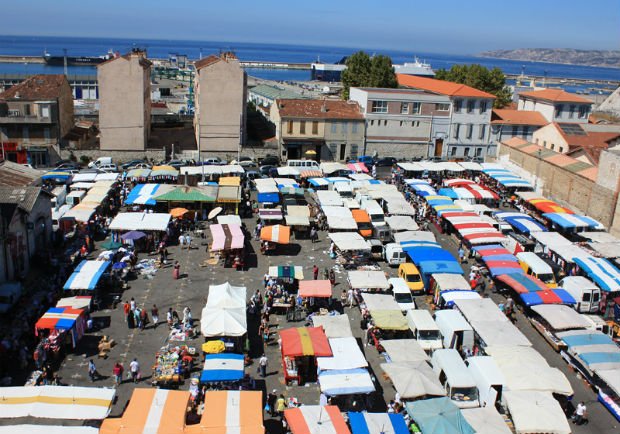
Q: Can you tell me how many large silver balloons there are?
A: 0